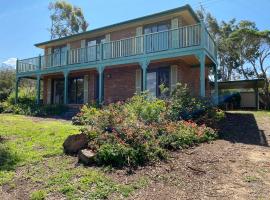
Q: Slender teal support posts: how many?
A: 7